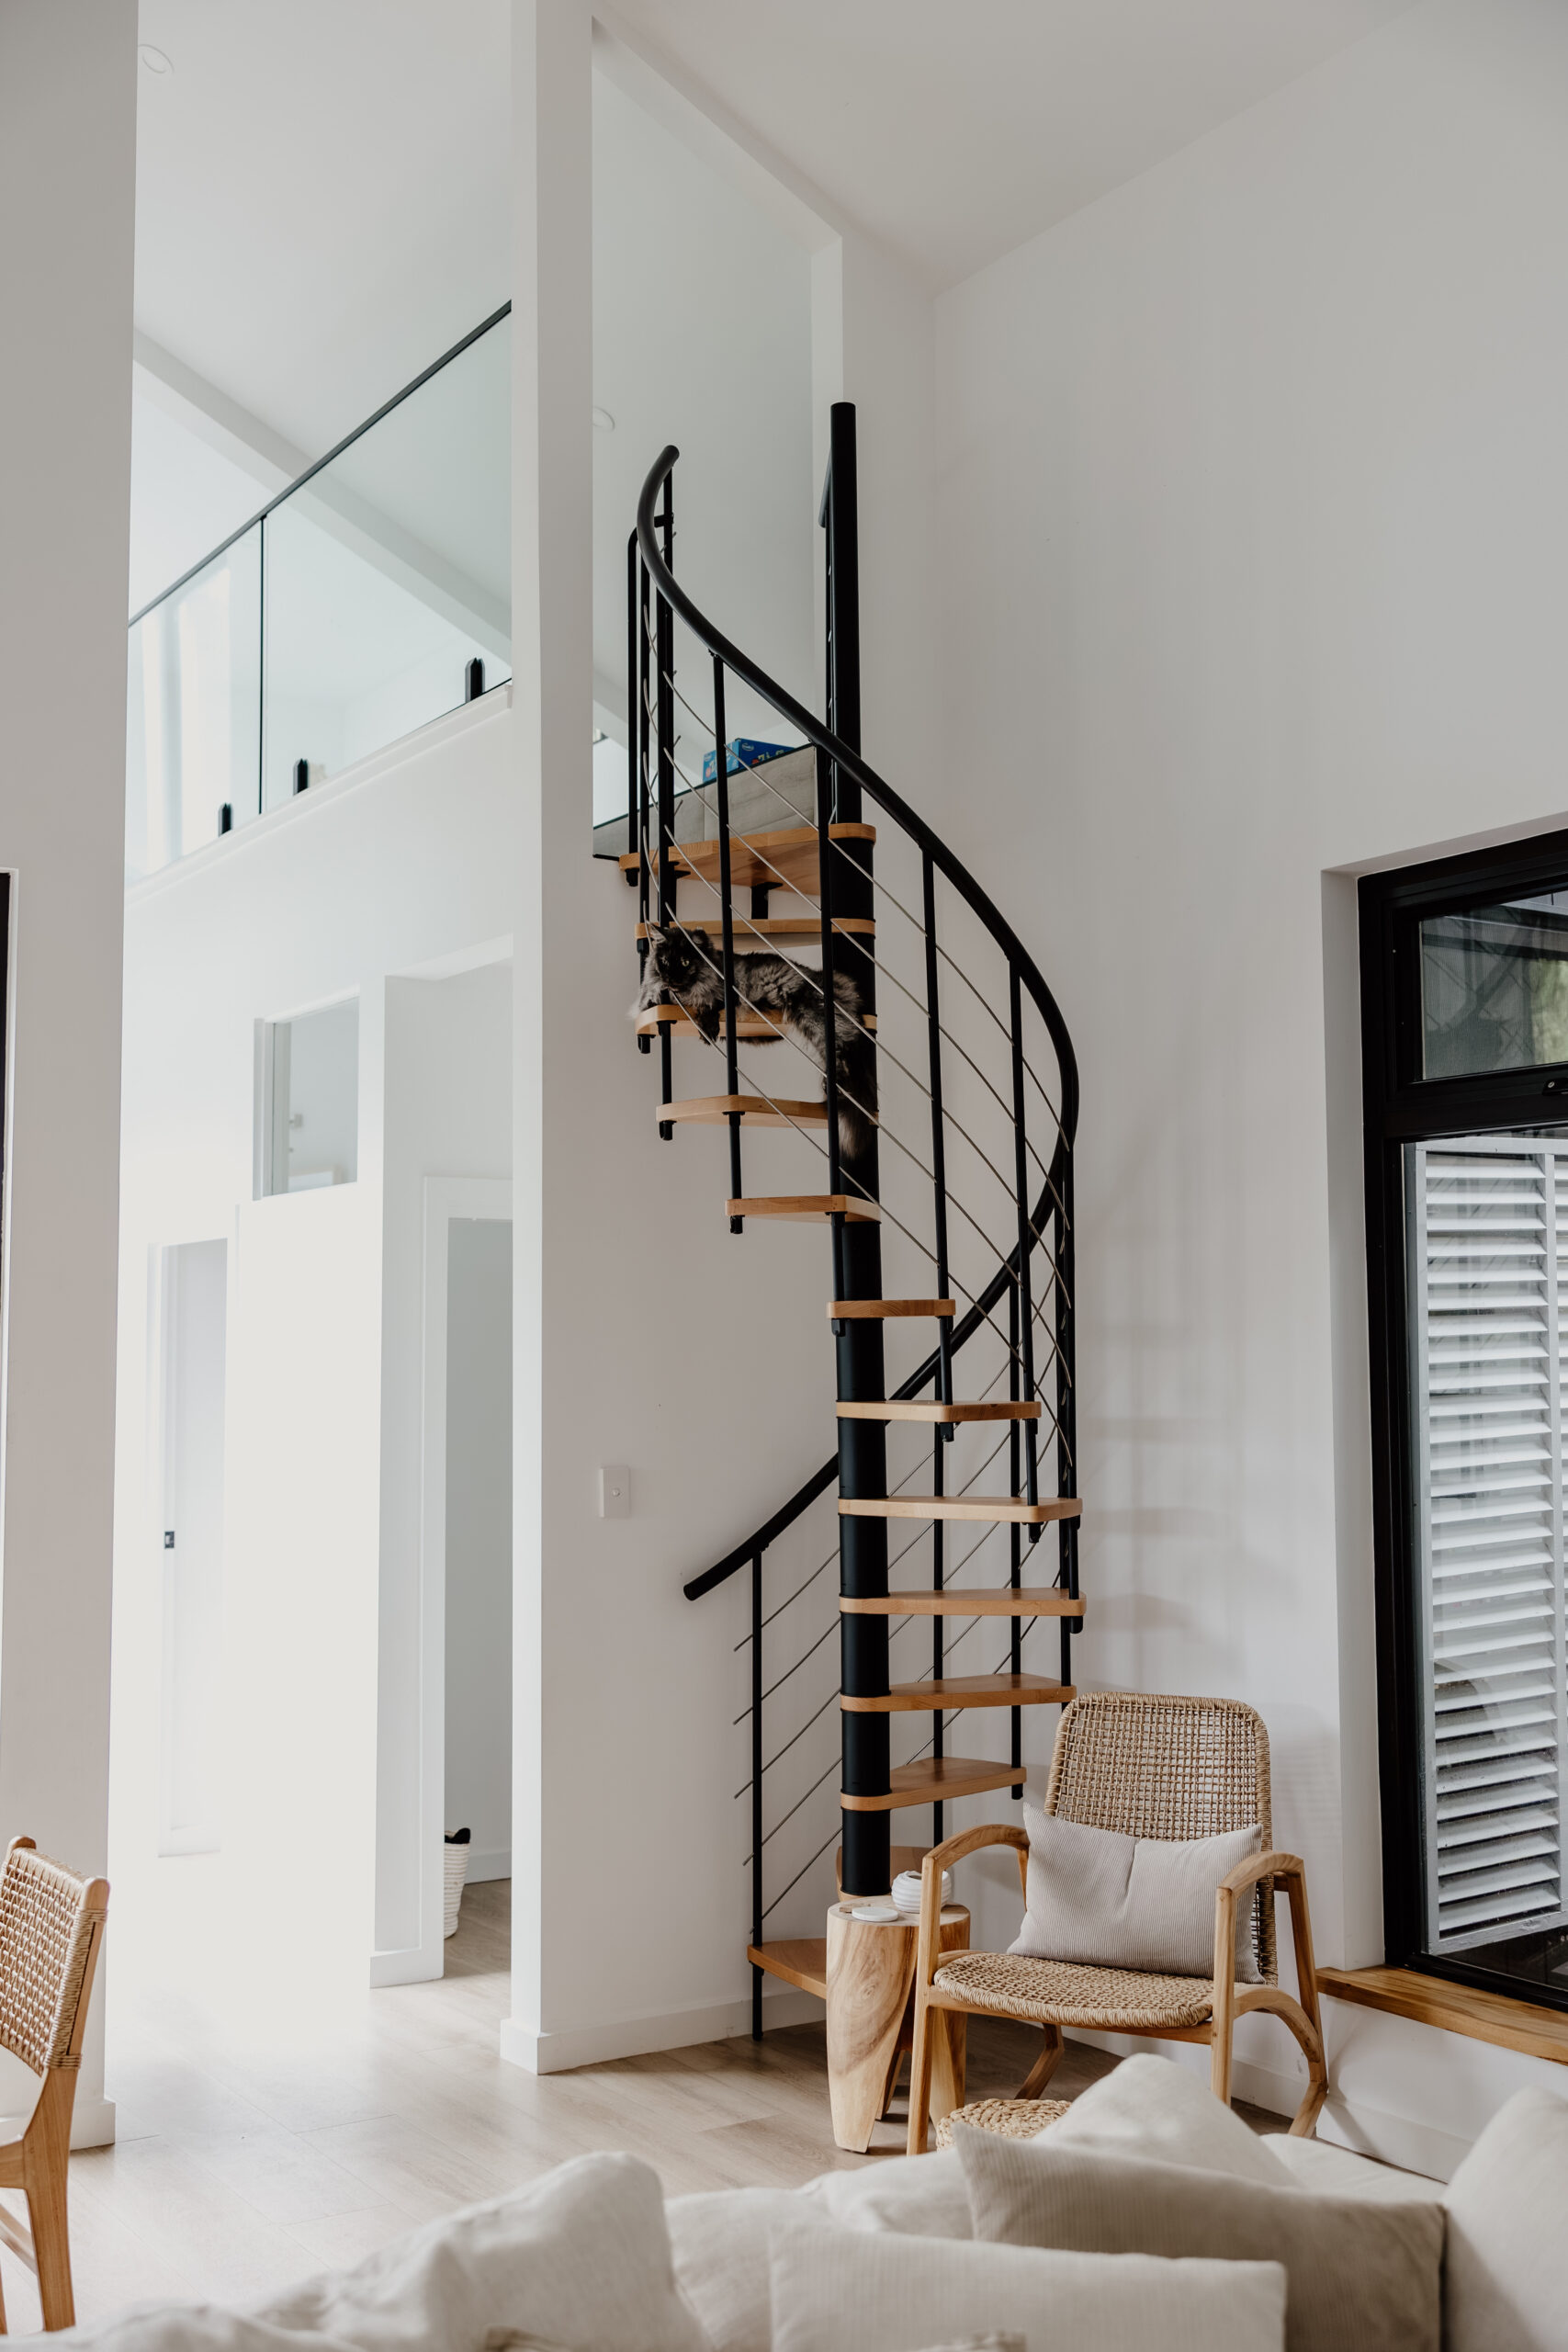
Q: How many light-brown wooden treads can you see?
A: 13